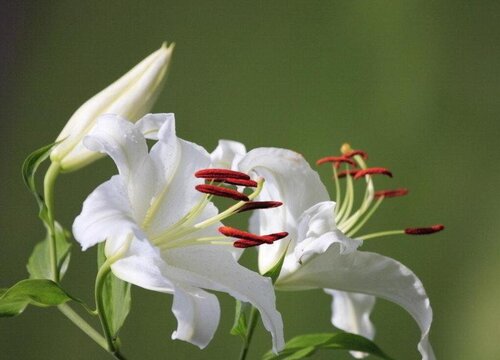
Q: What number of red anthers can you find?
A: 12